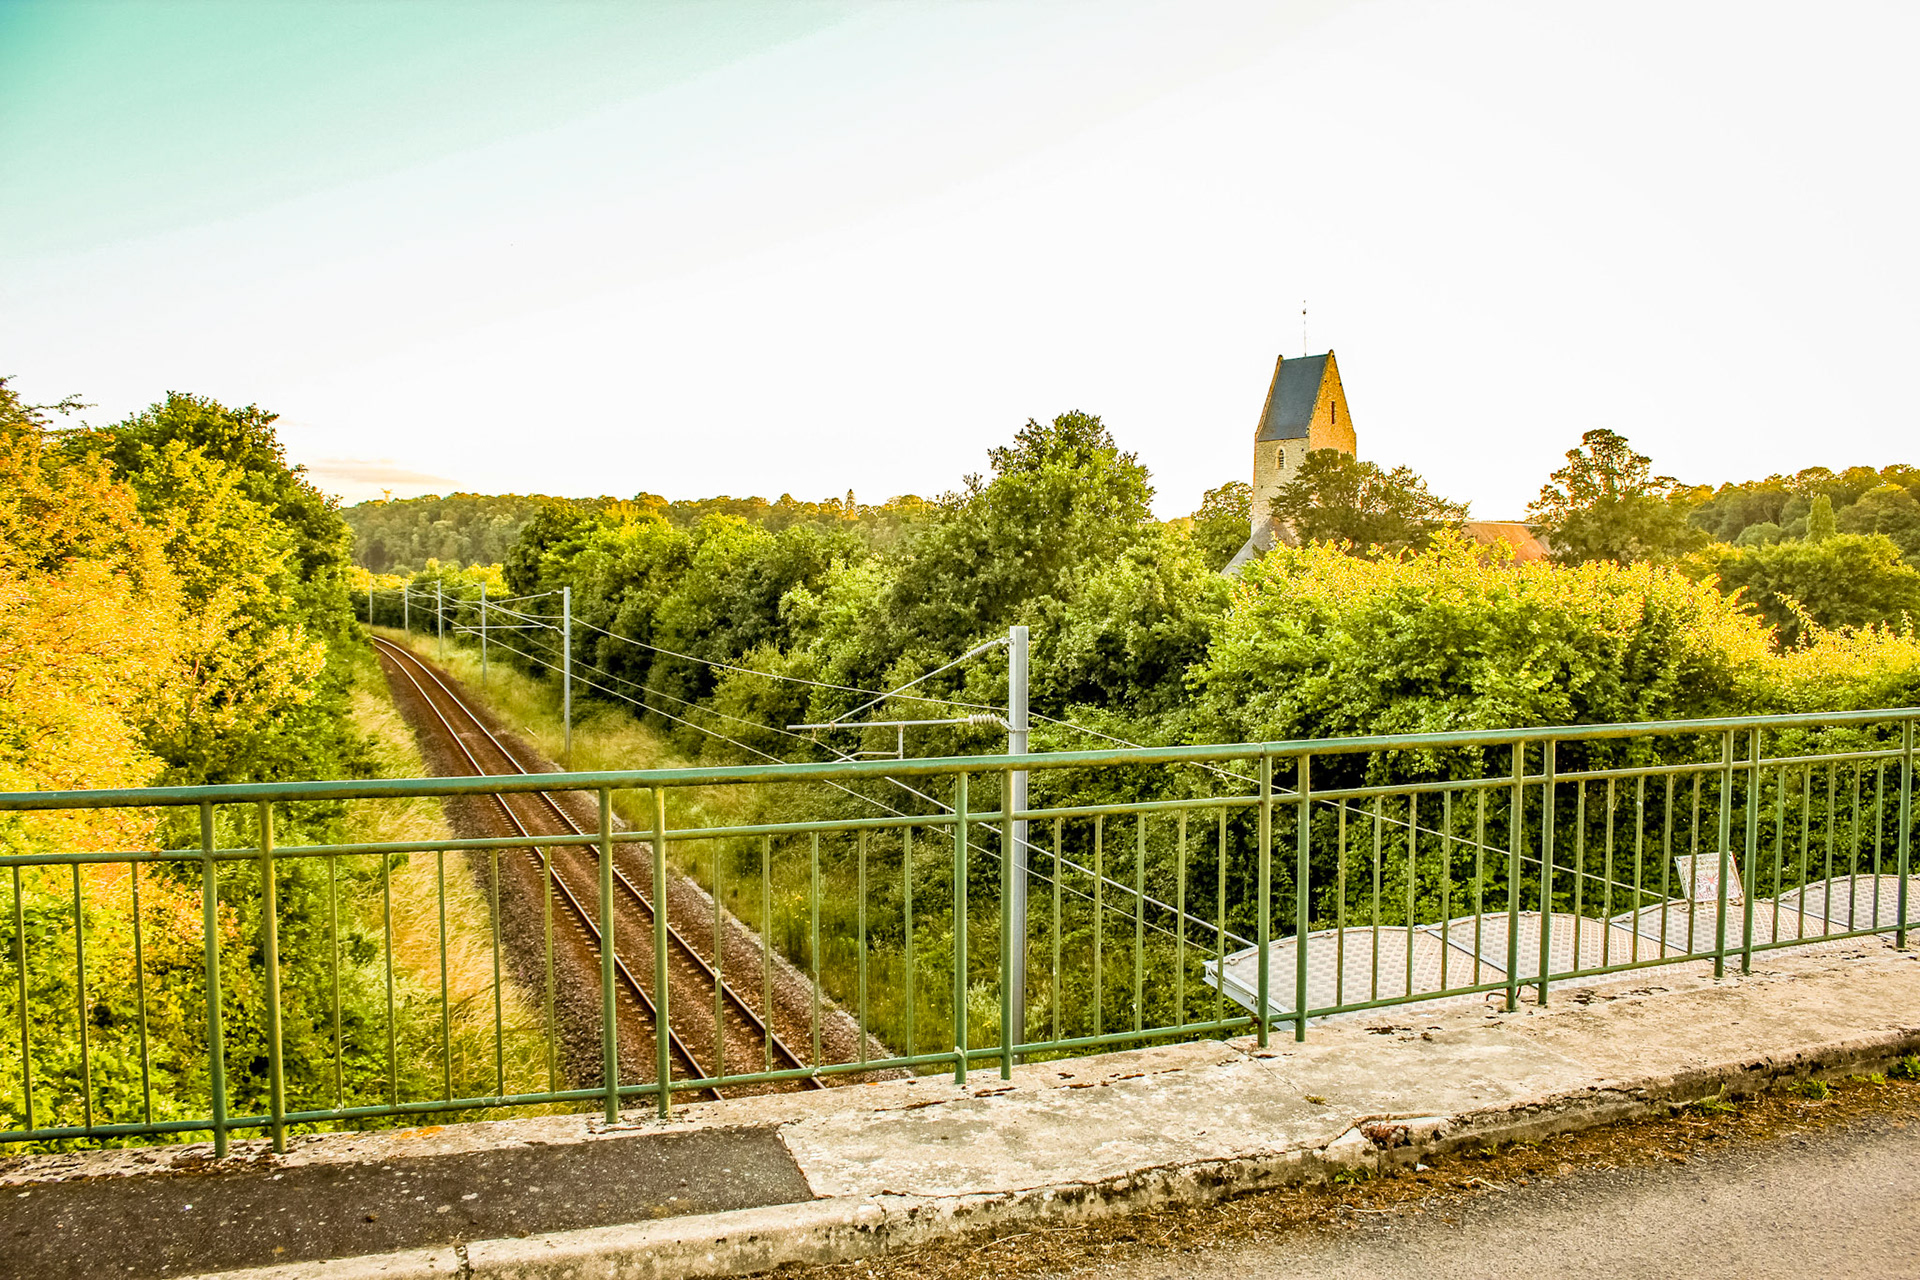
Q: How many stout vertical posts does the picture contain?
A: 13